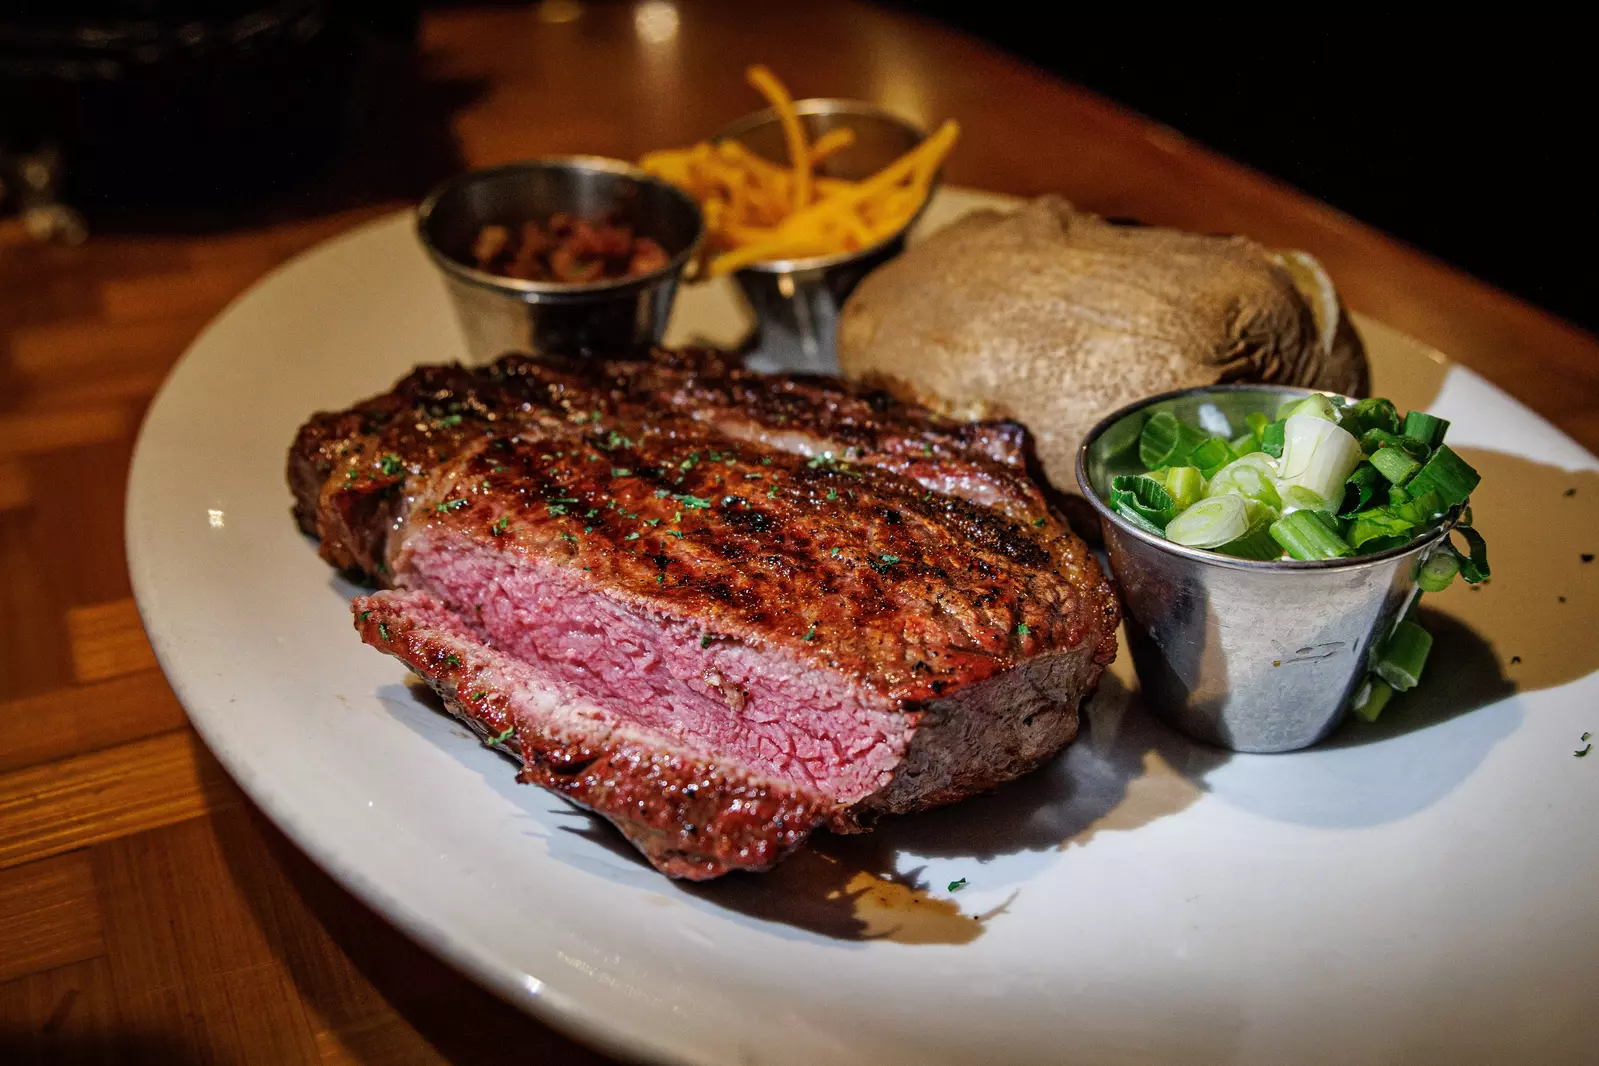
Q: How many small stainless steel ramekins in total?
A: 3